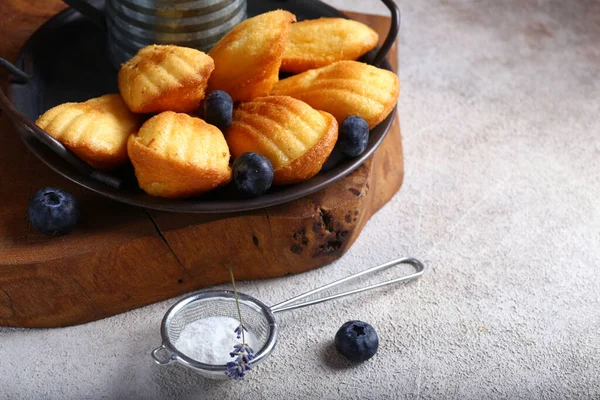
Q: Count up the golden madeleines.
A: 7